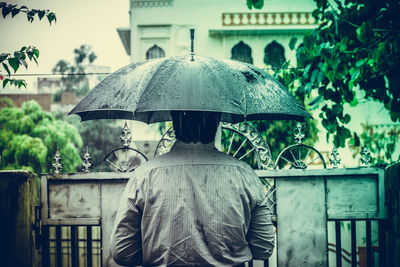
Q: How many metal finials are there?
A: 6